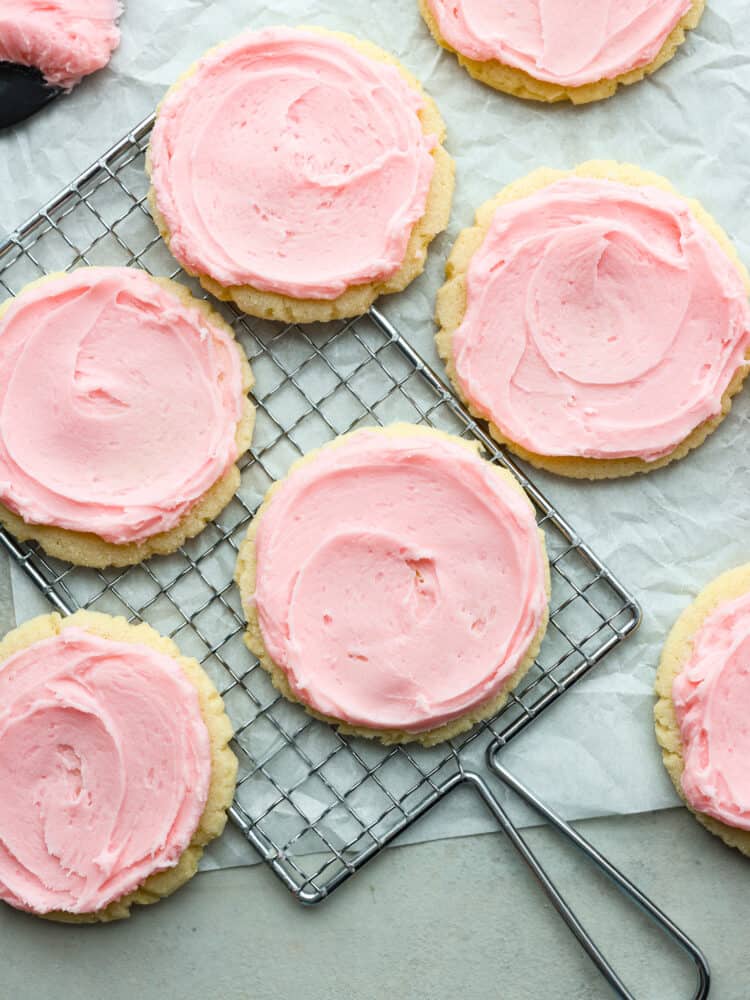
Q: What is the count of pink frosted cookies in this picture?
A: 7